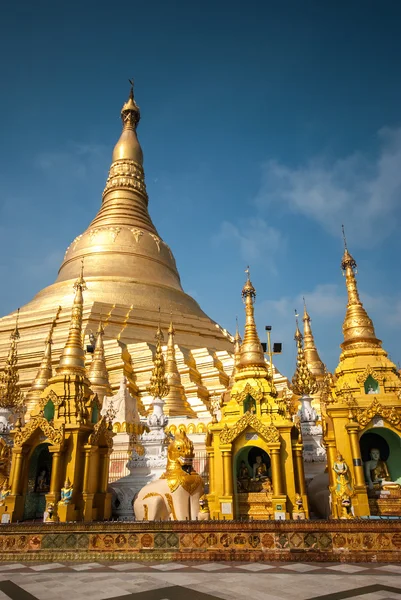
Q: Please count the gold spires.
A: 12